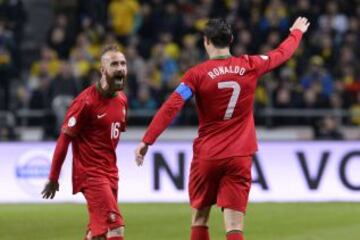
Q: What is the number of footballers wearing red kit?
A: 2